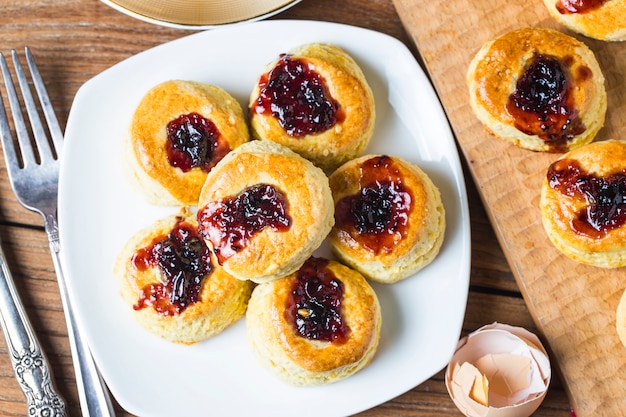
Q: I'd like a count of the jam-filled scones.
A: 9